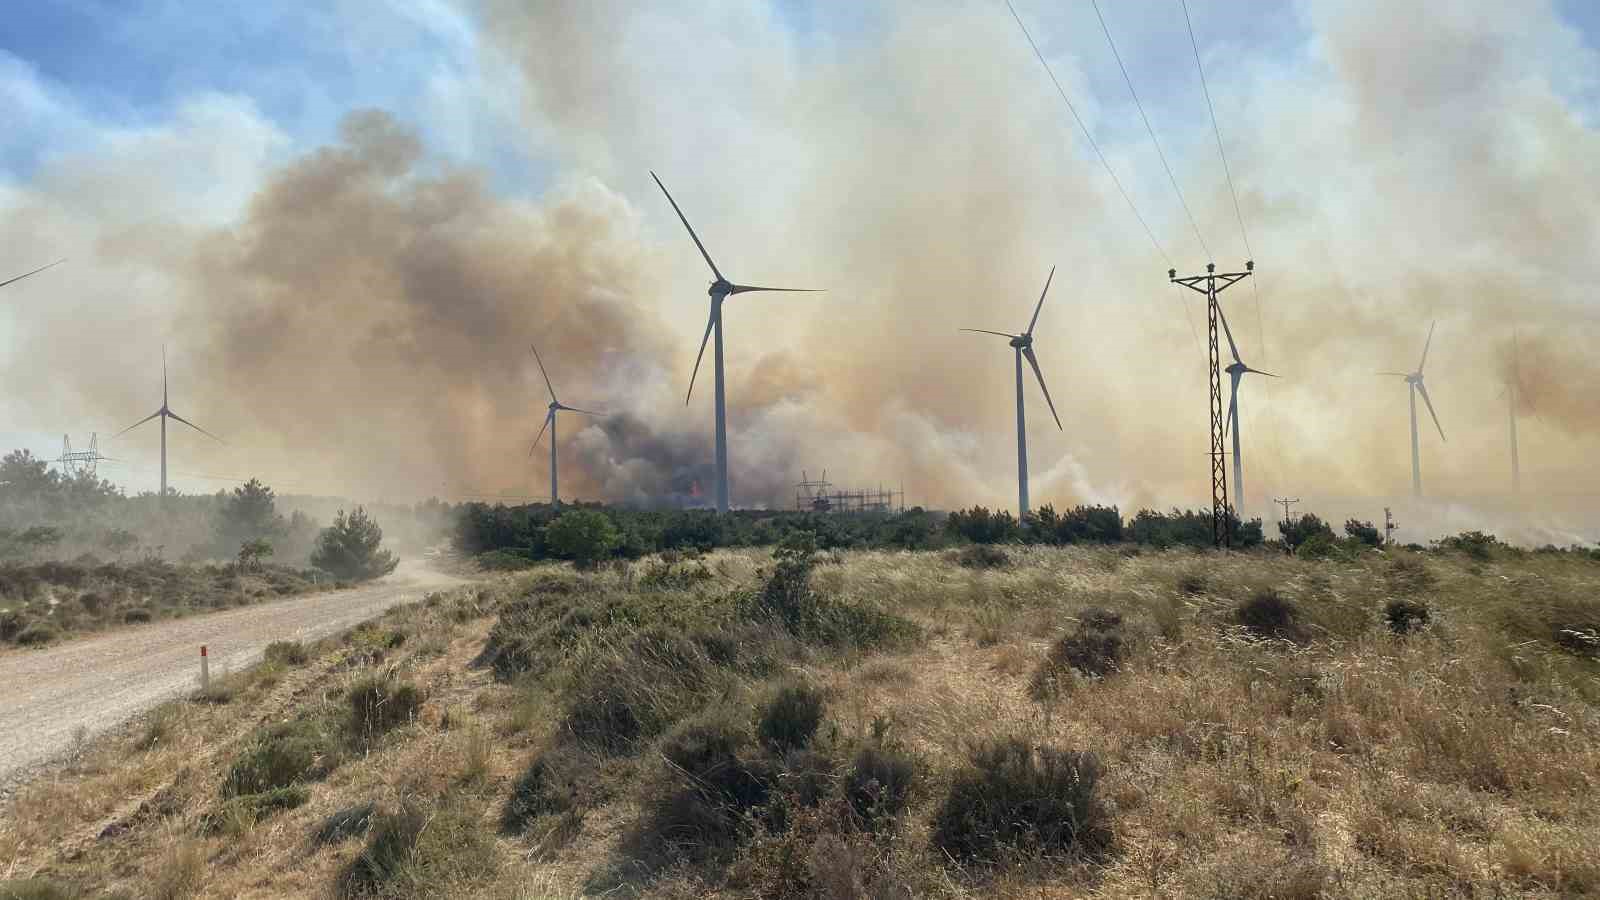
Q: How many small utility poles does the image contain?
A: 2